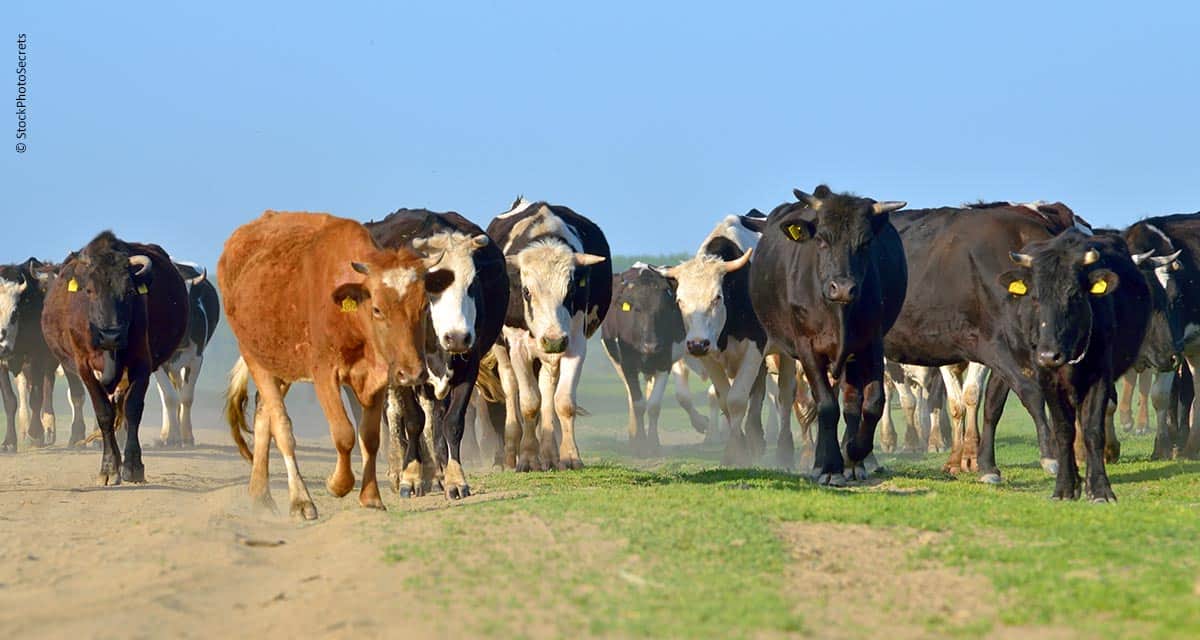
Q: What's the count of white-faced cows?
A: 4